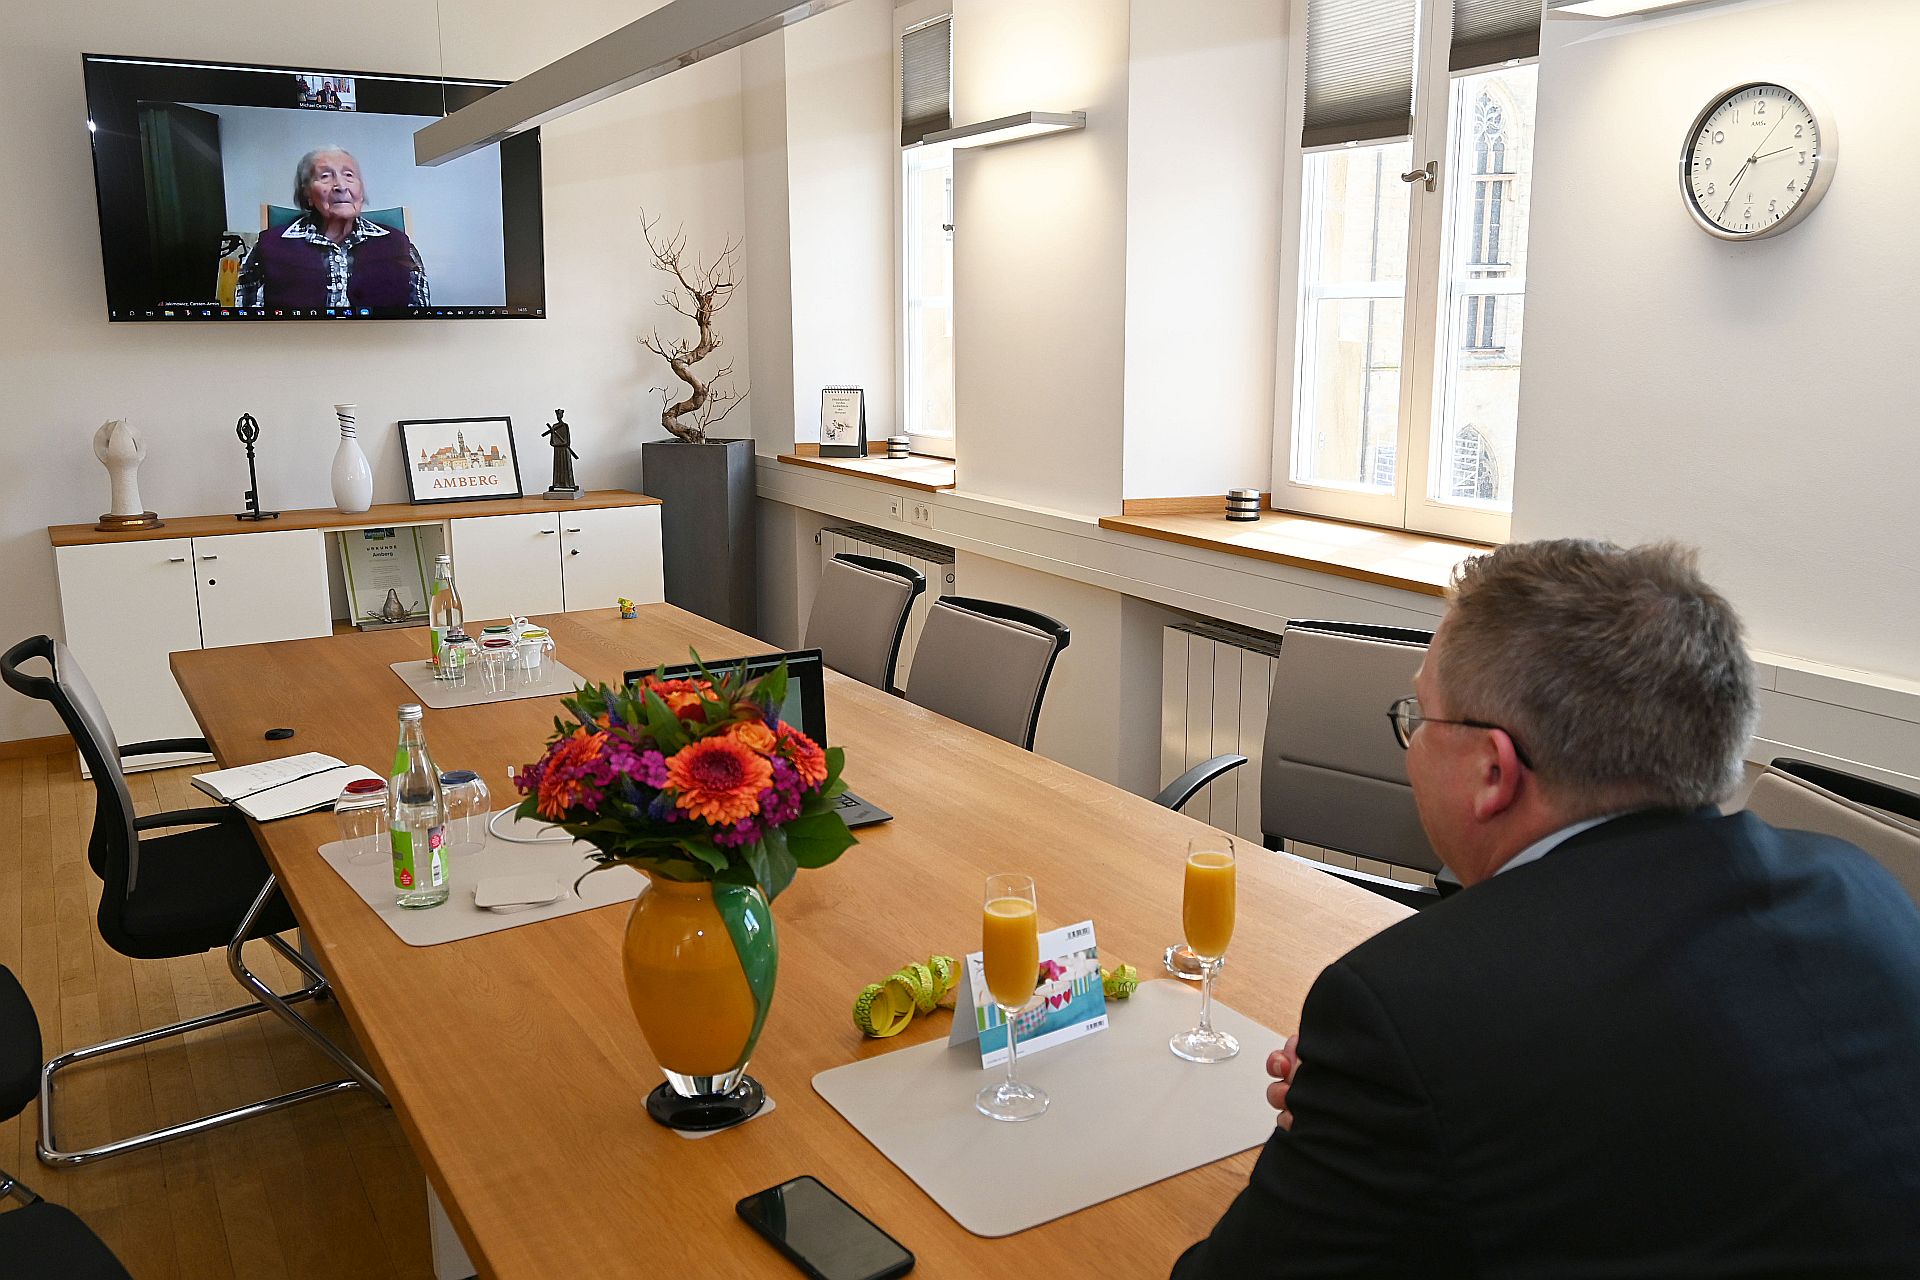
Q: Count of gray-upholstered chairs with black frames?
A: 5